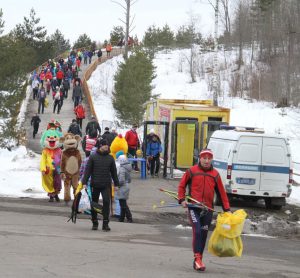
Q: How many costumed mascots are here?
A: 3